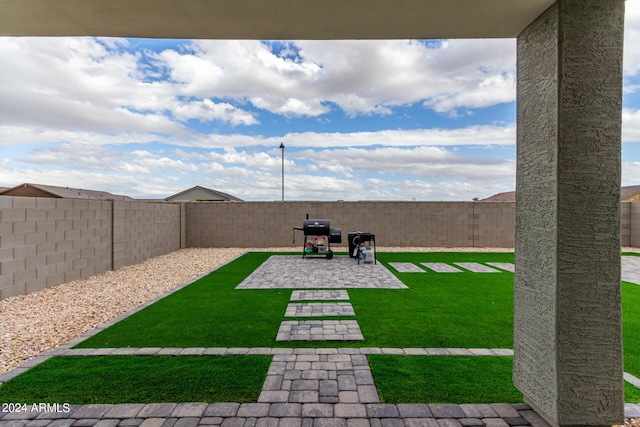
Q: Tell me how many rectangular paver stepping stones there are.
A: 7